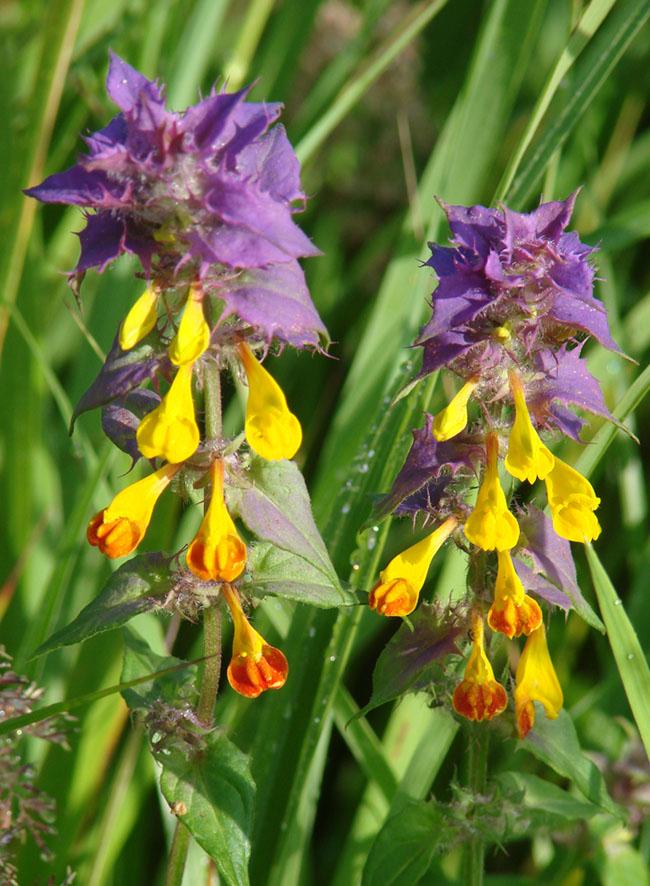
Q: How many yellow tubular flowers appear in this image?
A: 15